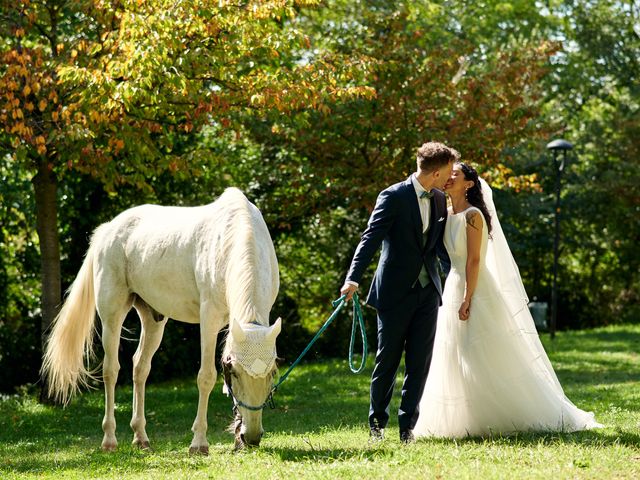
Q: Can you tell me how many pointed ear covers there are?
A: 2